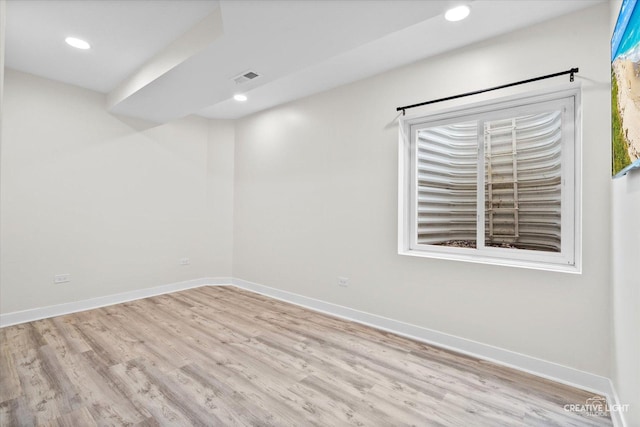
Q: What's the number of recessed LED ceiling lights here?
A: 3